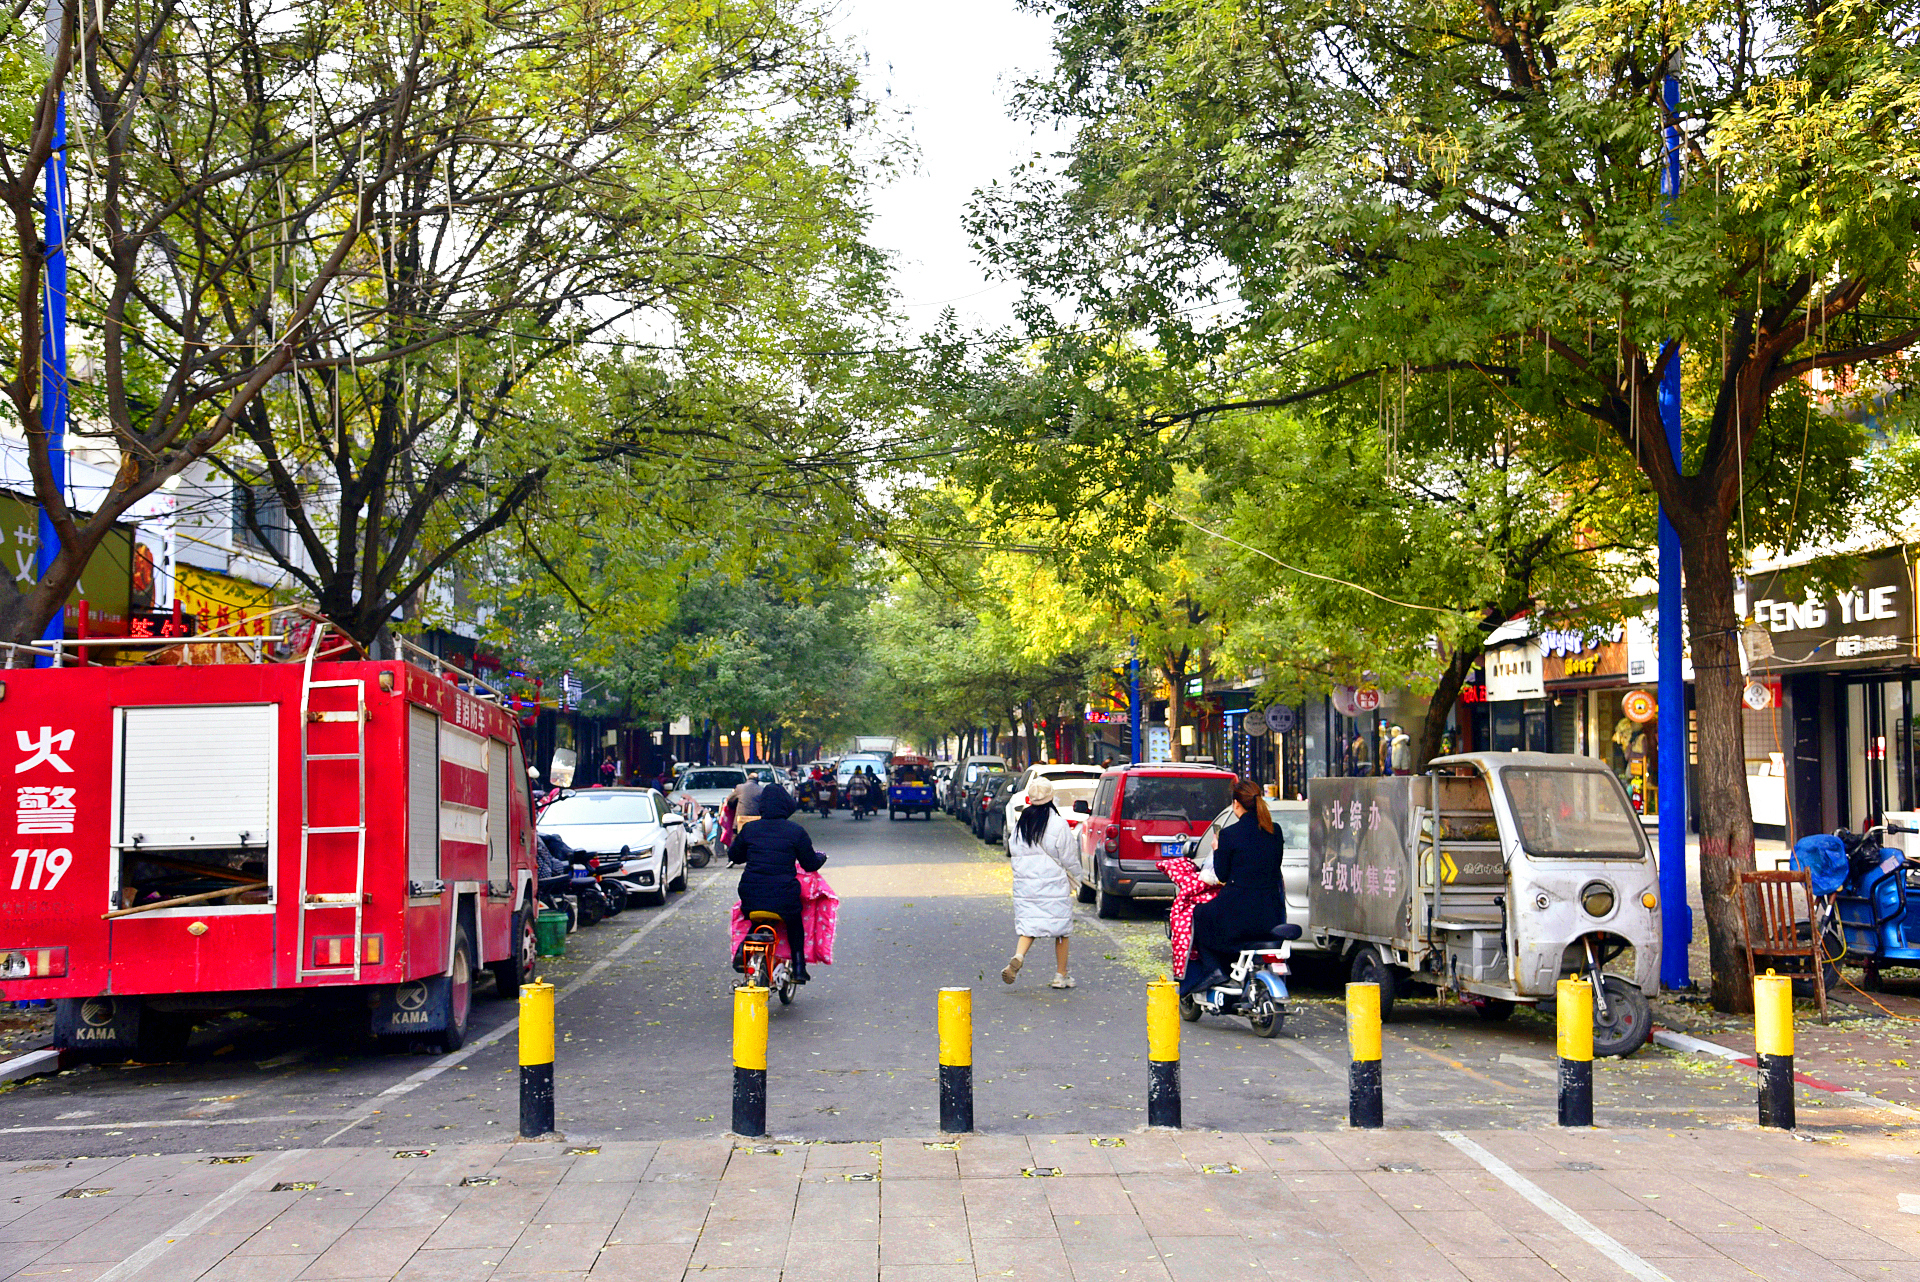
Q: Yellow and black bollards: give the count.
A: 7